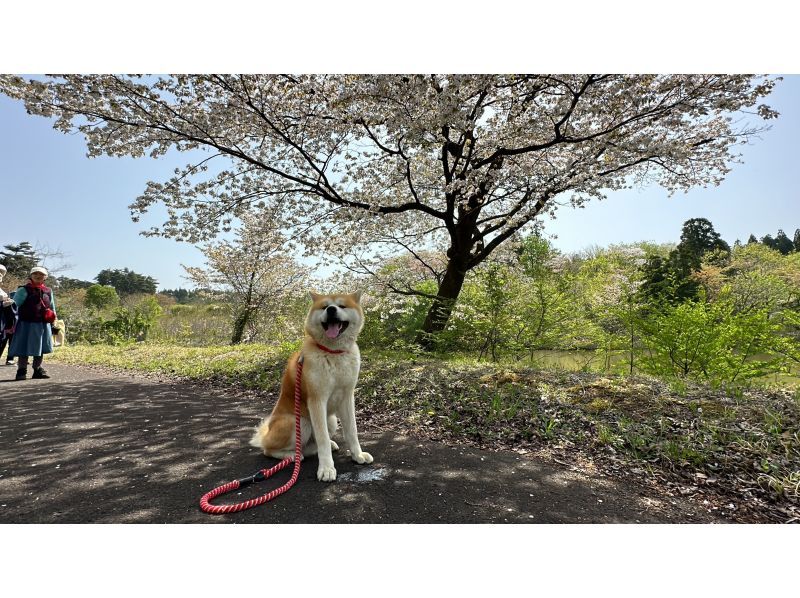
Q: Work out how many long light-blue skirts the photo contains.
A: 1